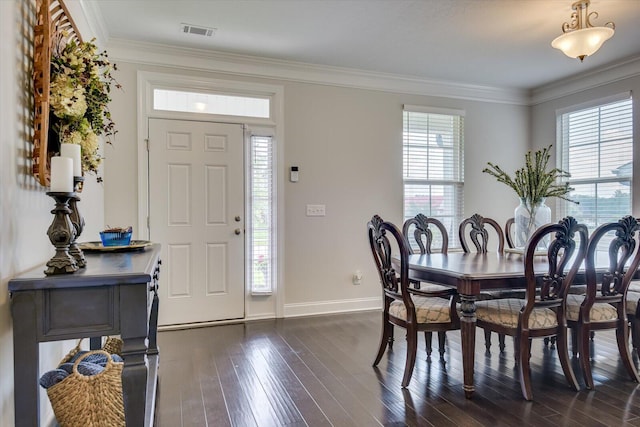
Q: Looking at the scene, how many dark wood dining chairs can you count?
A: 7